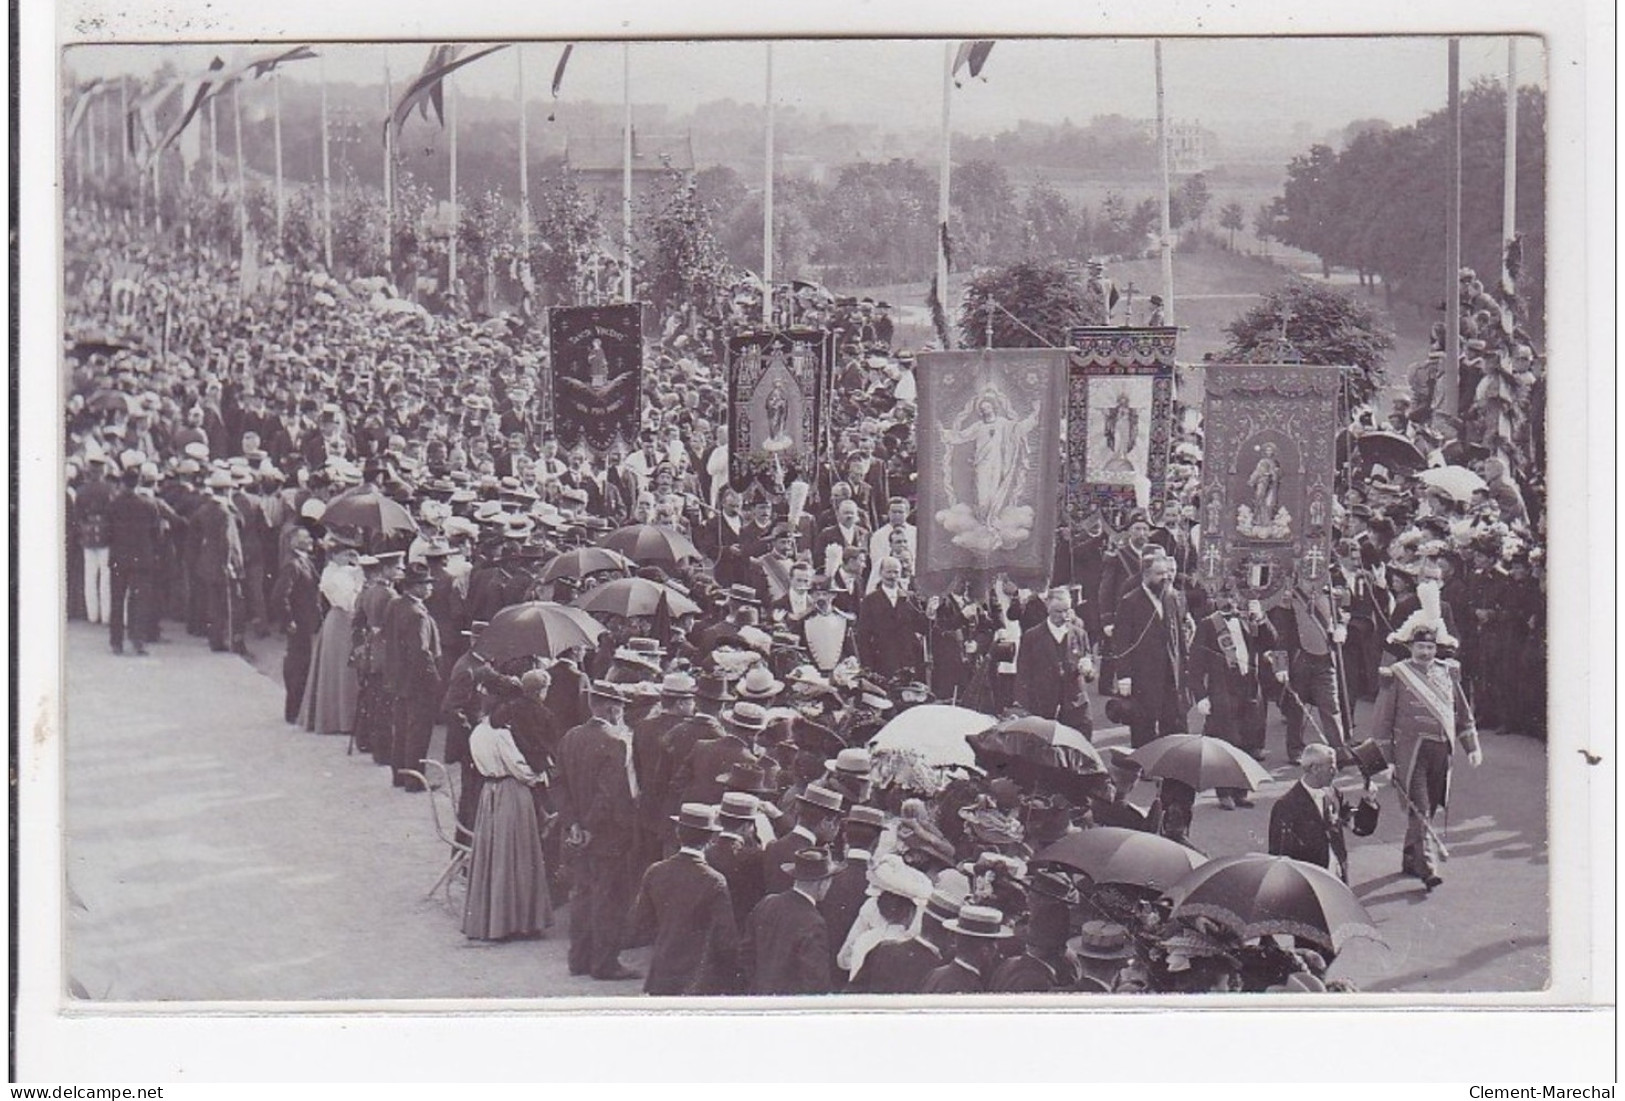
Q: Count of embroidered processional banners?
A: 5